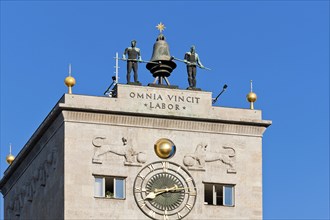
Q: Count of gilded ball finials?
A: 3